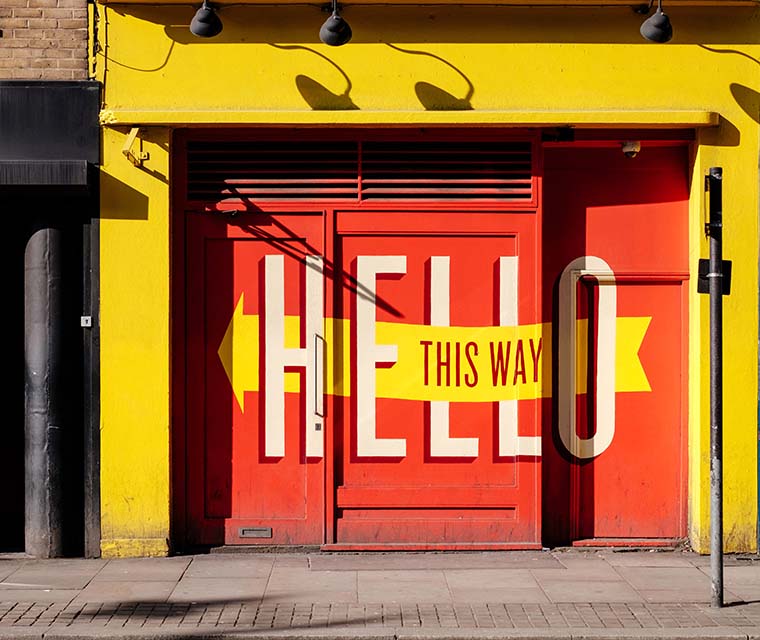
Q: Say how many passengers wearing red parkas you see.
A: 0